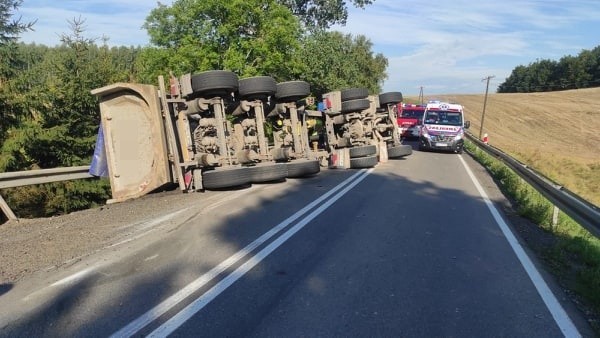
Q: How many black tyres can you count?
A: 12